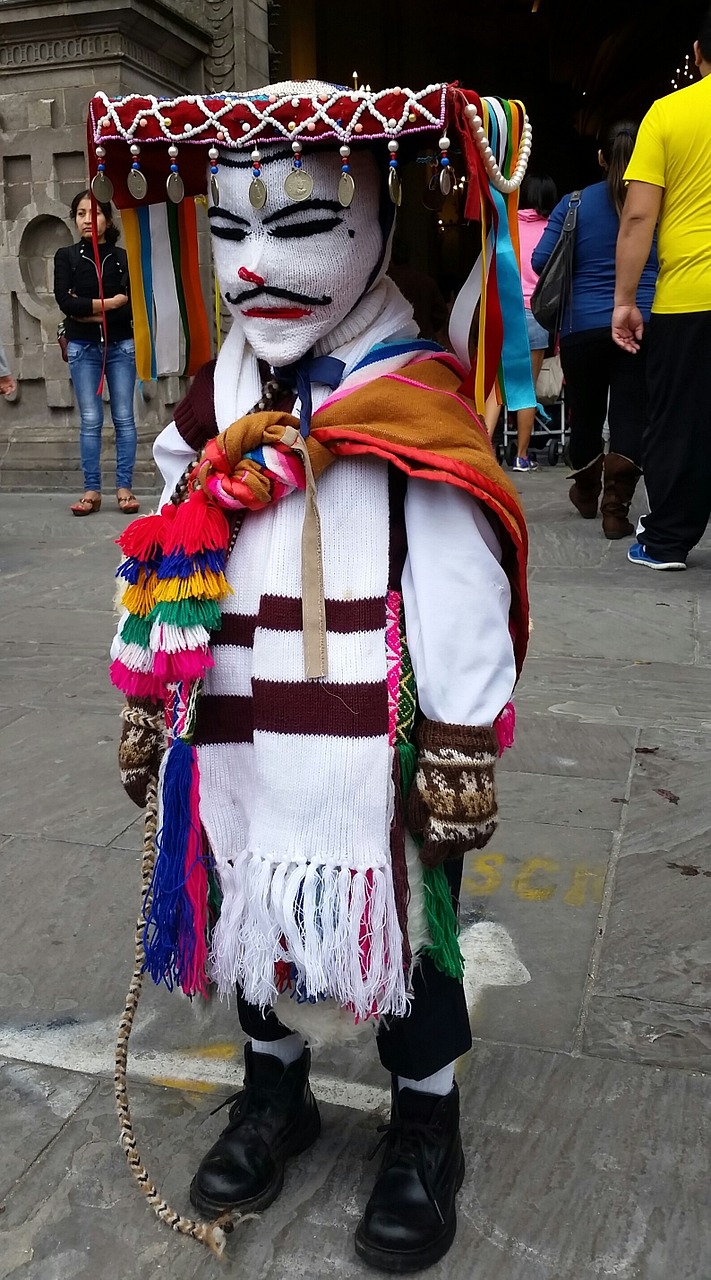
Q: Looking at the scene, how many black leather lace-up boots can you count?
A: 2